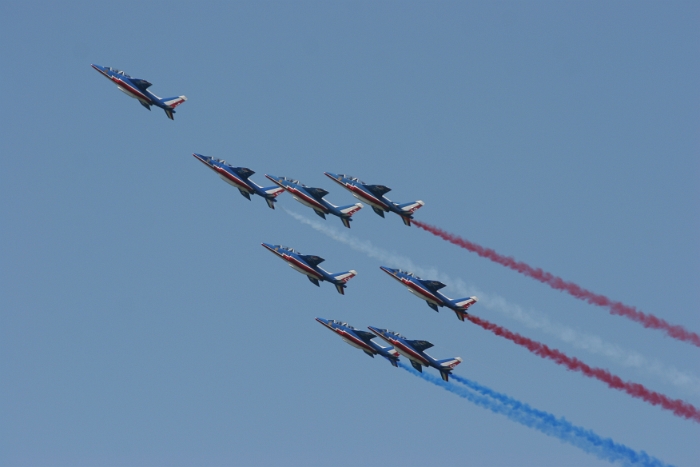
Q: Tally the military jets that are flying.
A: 8